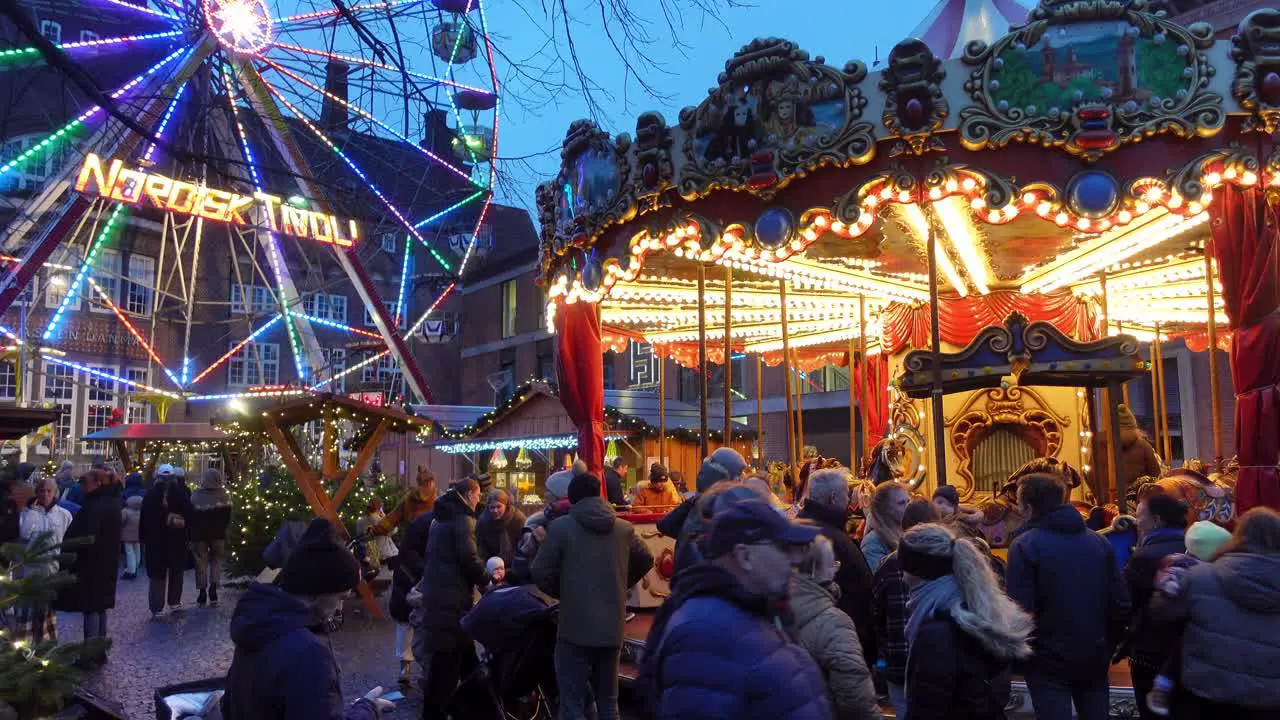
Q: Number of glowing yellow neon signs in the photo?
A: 1